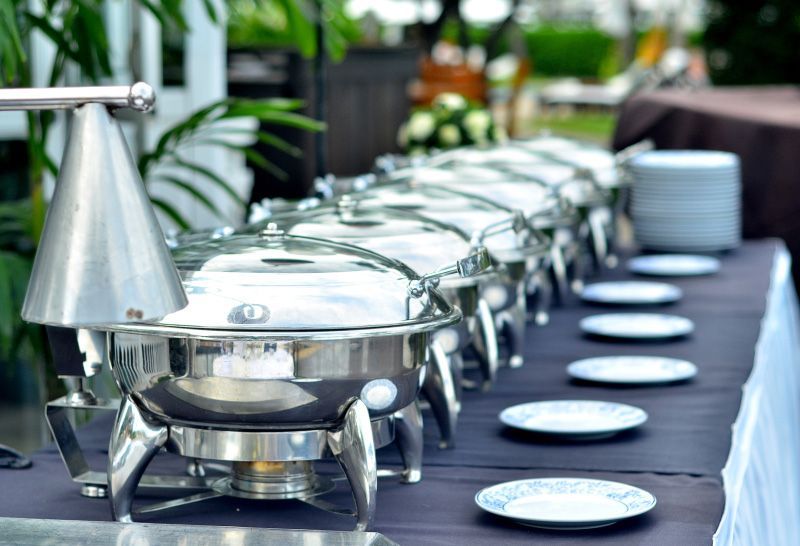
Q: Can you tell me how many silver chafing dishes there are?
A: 6